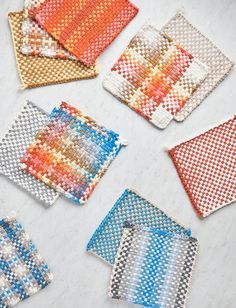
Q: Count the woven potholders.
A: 11